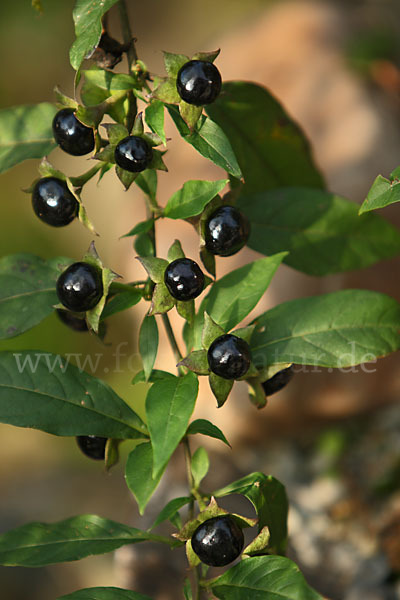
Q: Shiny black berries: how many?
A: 12